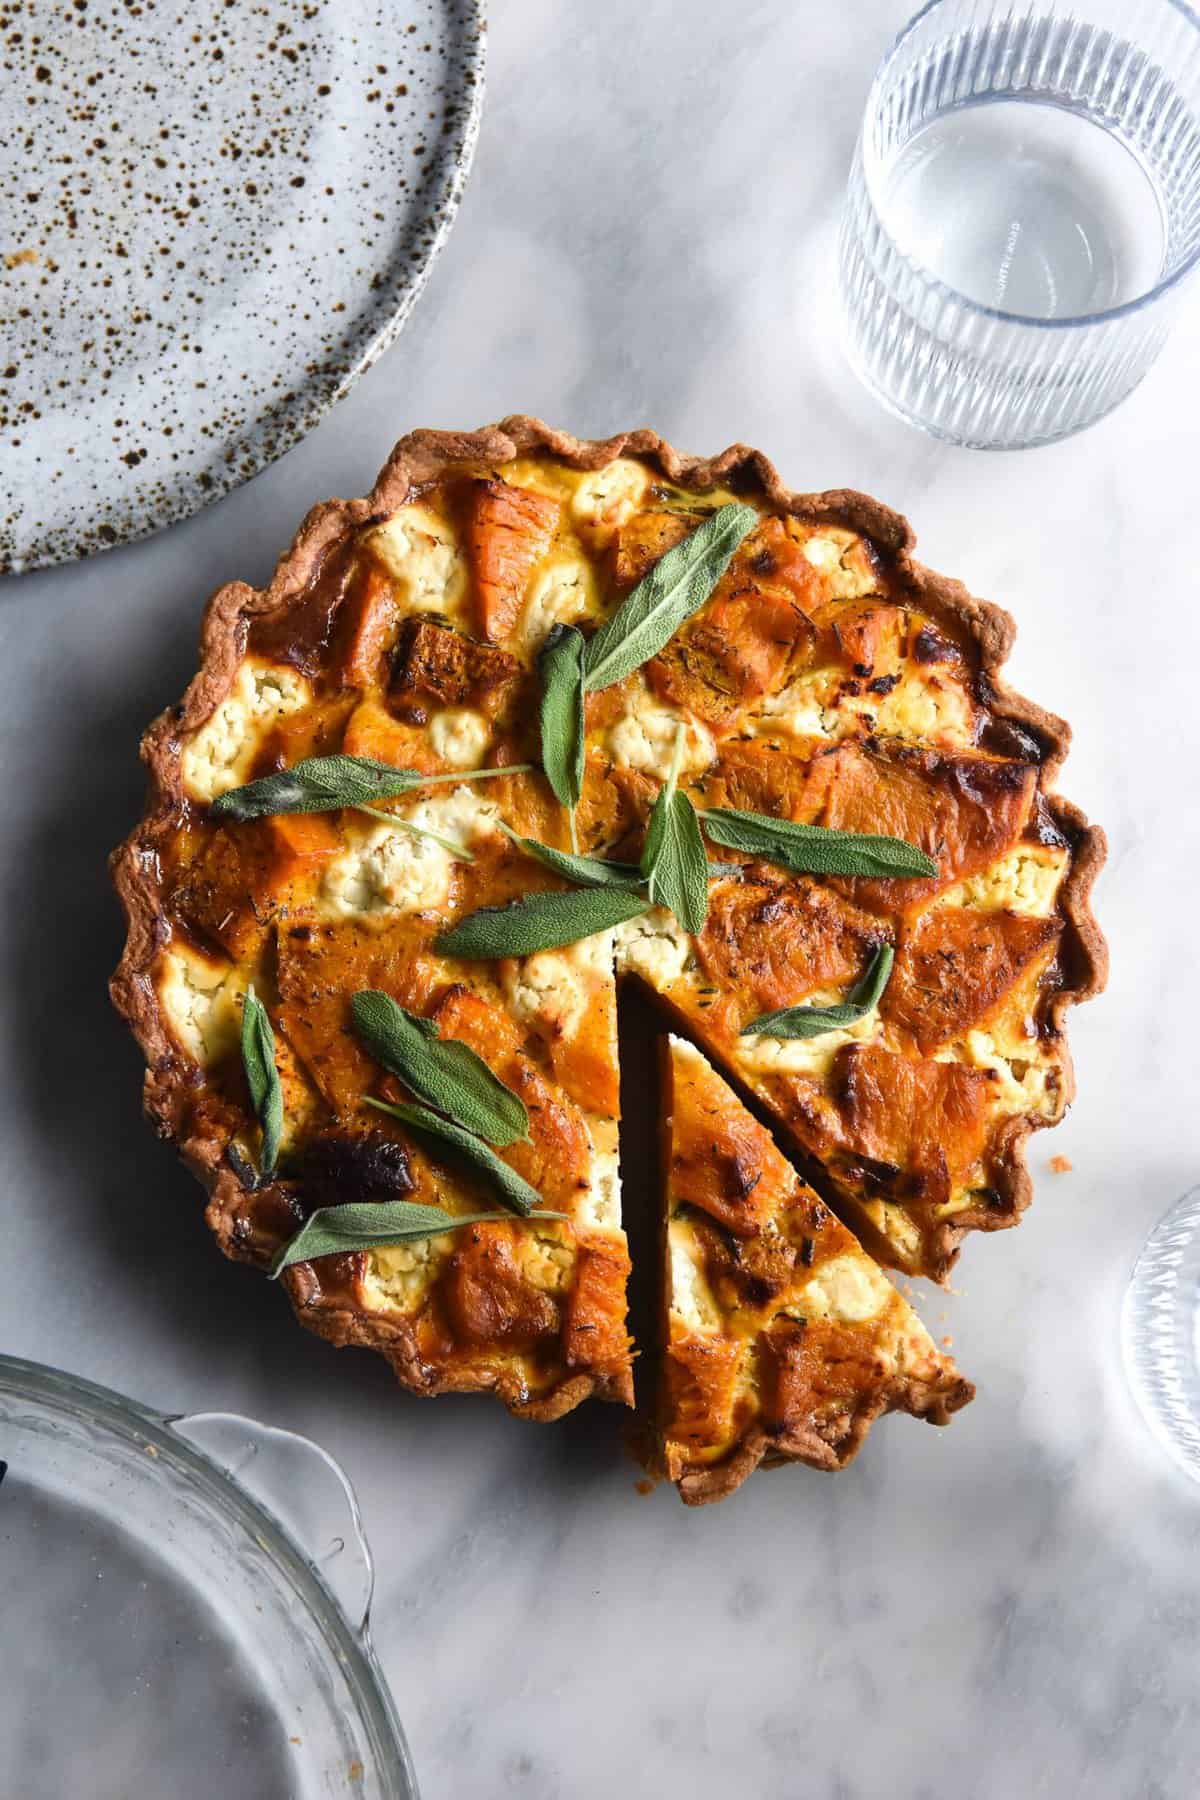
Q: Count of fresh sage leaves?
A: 12